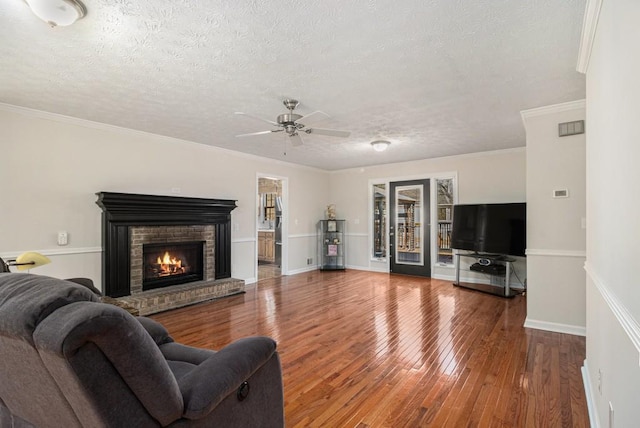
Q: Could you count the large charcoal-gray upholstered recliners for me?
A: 1